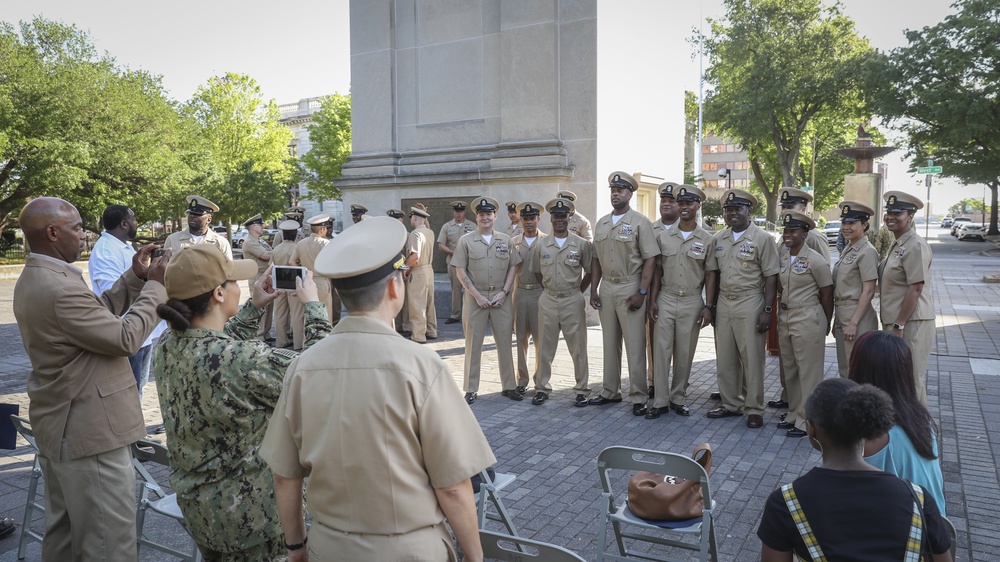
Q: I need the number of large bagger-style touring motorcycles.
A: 0